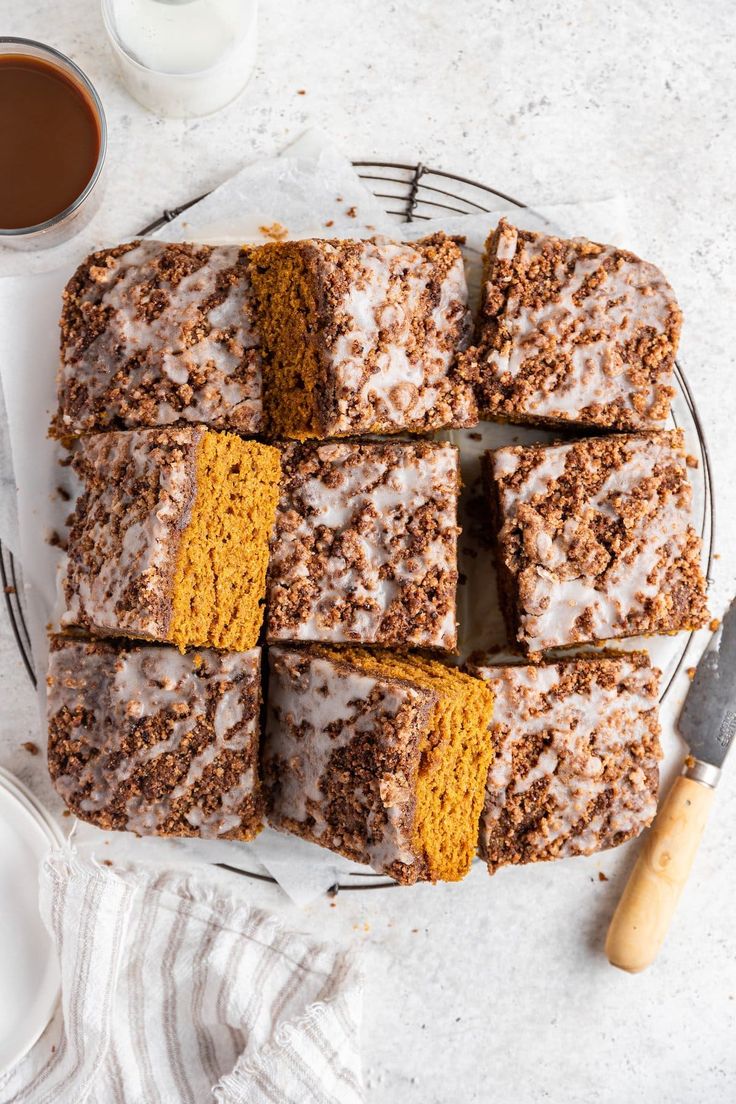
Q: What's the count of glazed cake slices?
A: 9